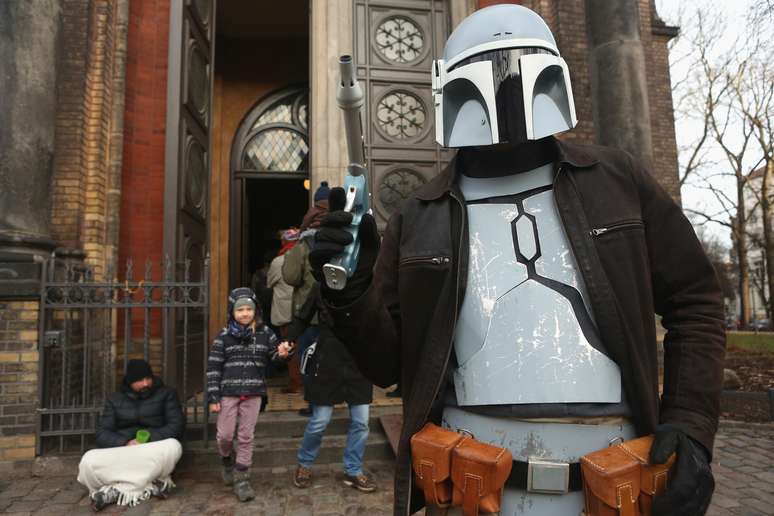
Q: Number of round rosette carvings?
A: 3